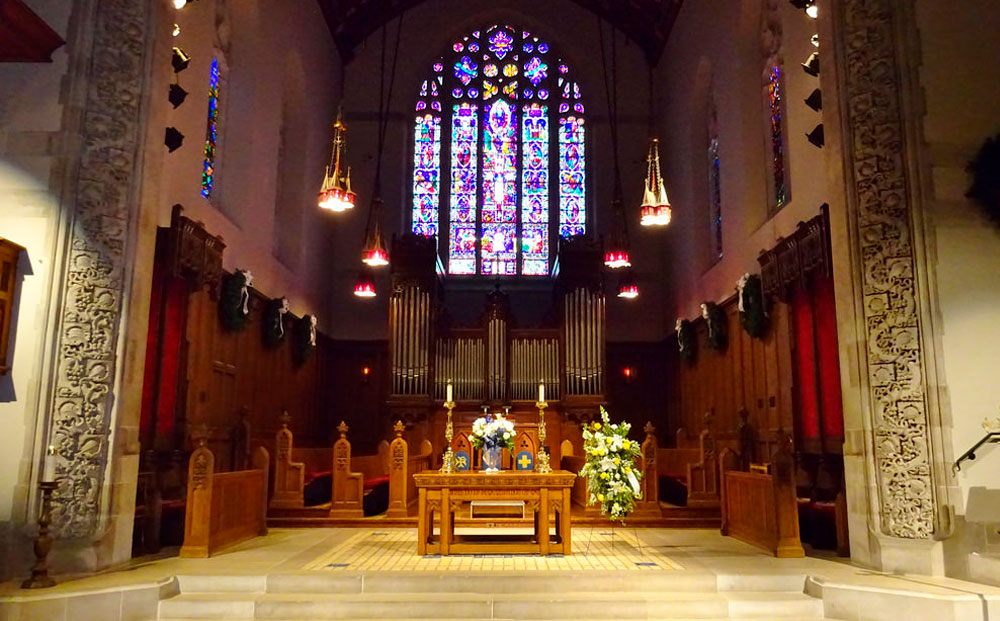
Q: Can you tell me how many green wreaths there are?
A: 6